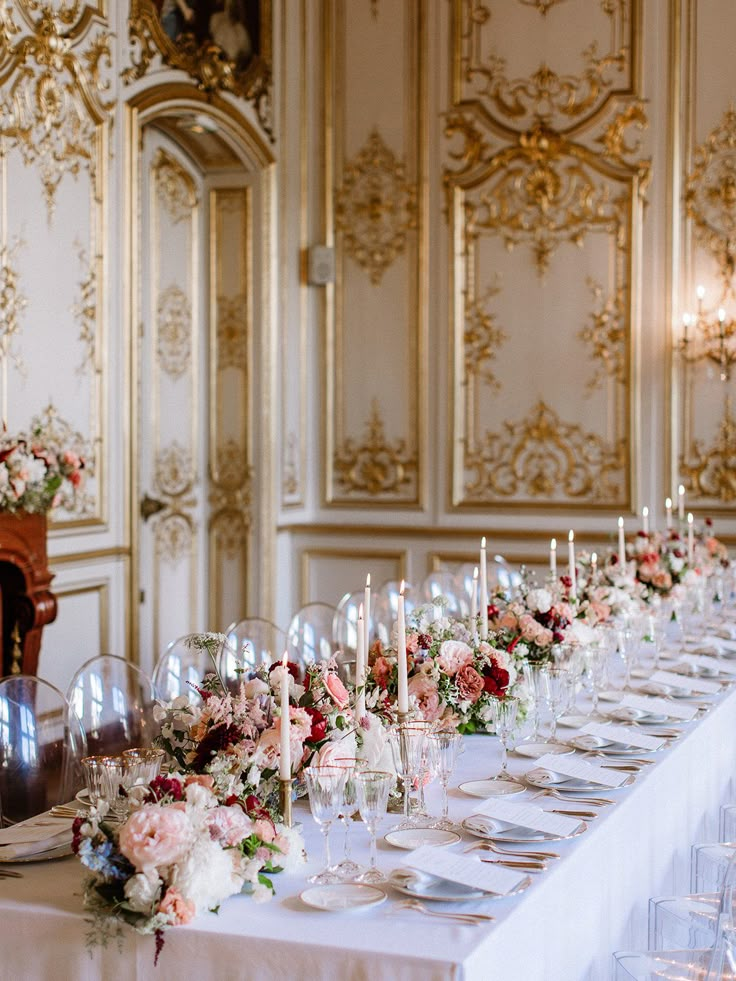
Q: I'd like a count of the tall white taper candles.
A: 14